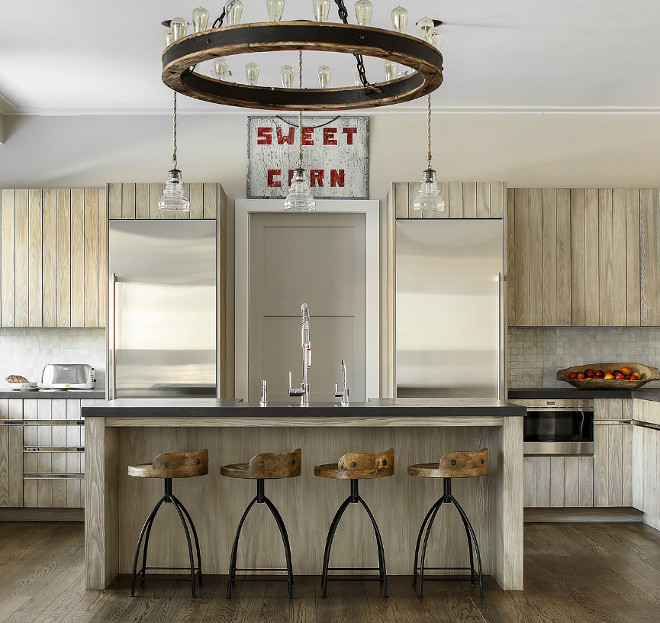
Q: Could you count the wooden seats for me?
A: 4